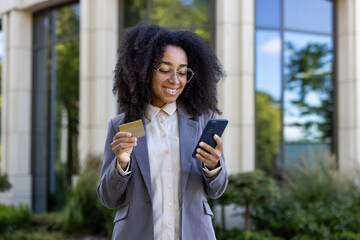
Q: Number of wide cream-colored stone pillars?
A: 4